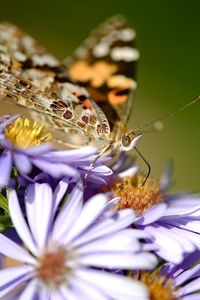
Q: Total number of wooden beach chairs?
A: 0